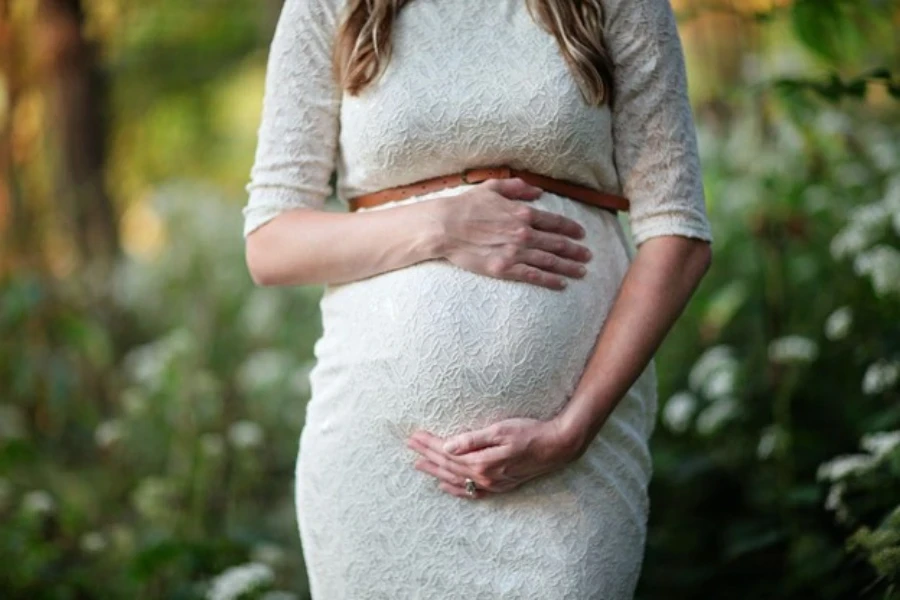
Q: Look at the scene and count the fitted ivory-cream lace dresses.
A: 1